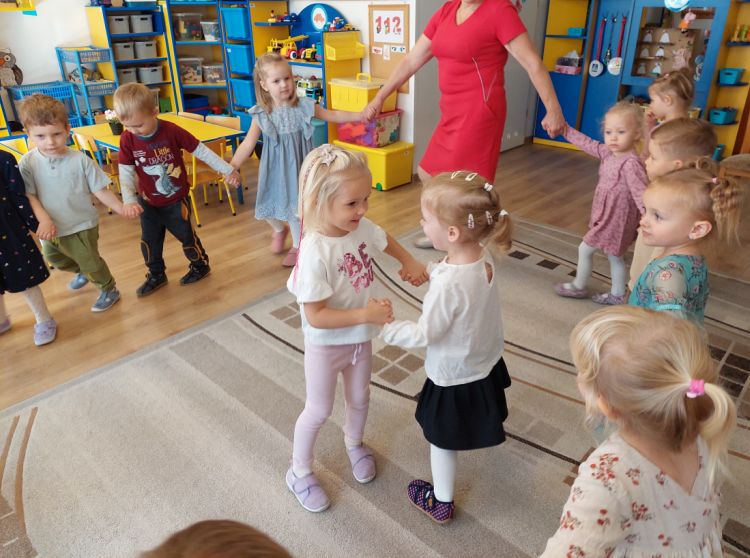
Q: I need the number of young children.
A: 12